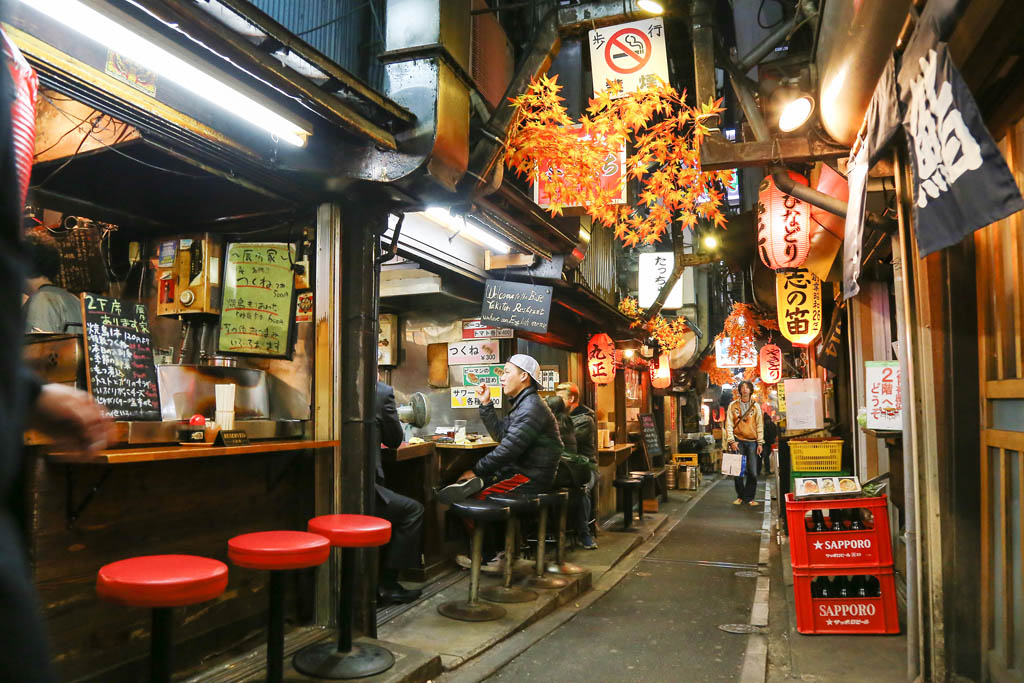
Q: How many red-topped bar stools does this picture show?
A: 3